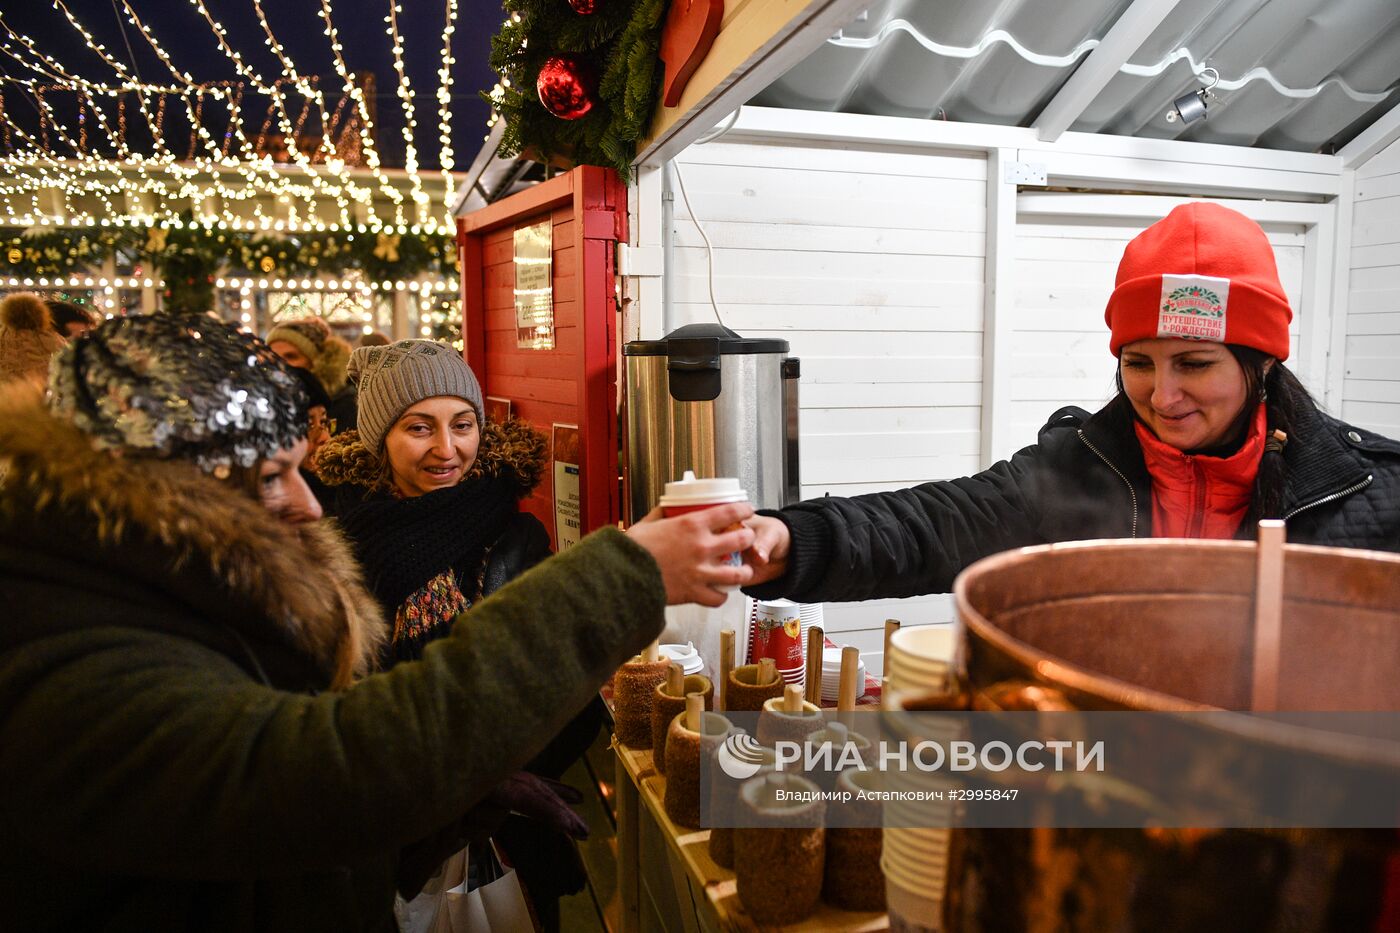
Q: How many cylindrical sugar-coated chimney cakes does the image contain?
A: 9